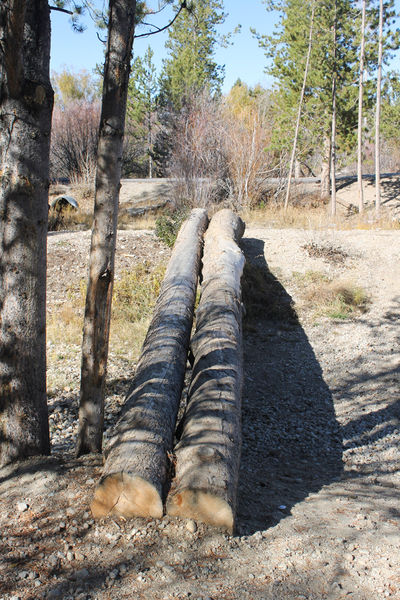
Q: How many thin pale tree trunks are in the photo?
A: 4